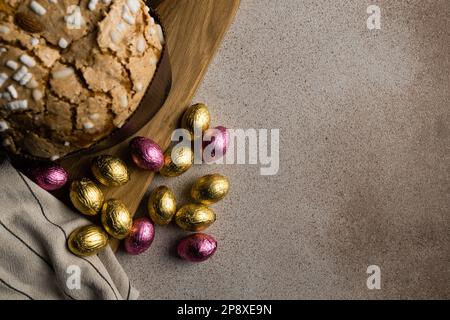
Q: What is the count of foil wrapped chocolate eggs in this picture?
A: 14